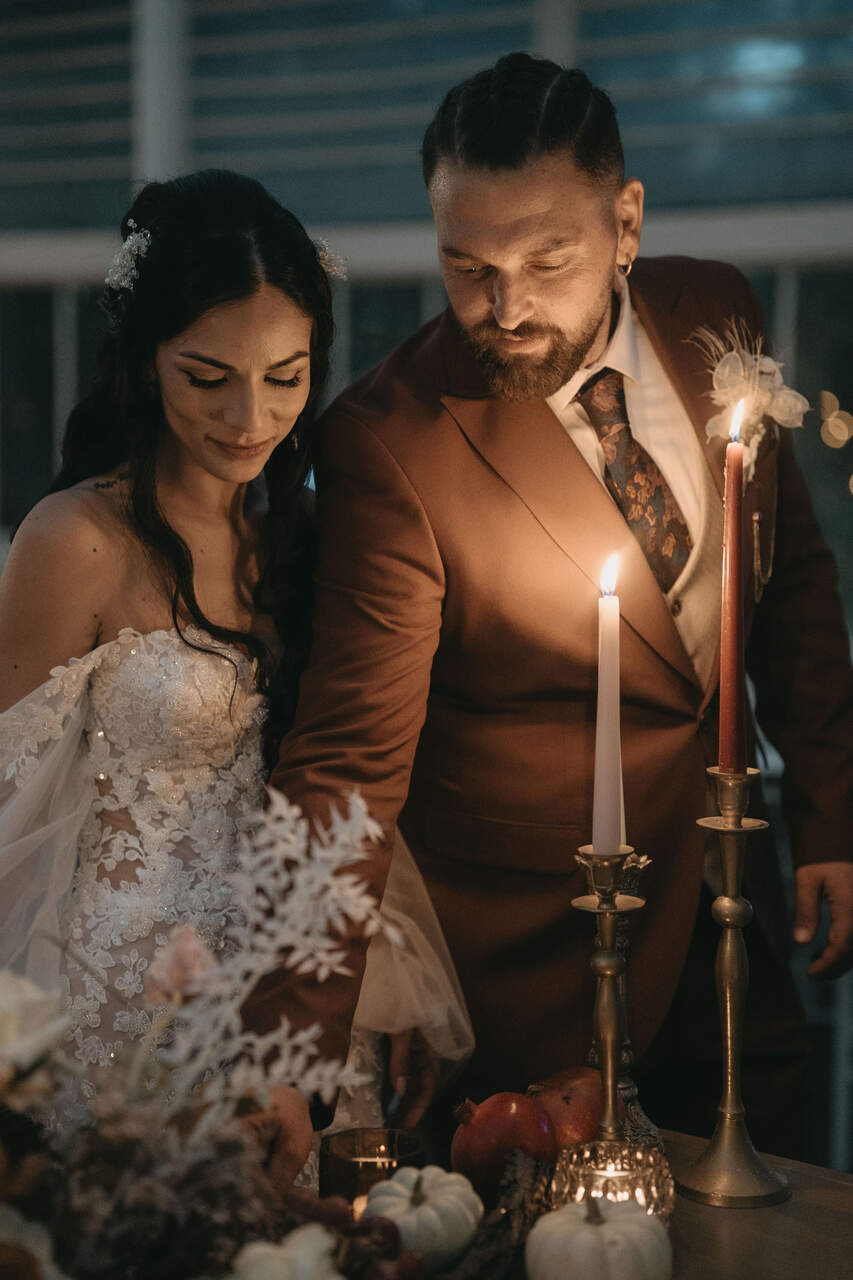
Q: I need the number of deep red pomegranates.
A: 2